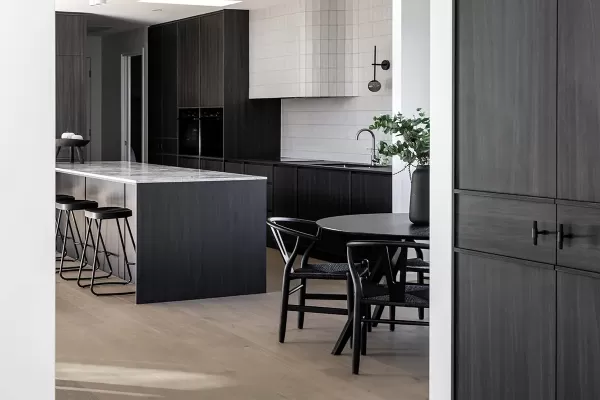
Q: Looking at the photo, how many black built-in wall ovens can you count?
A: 2